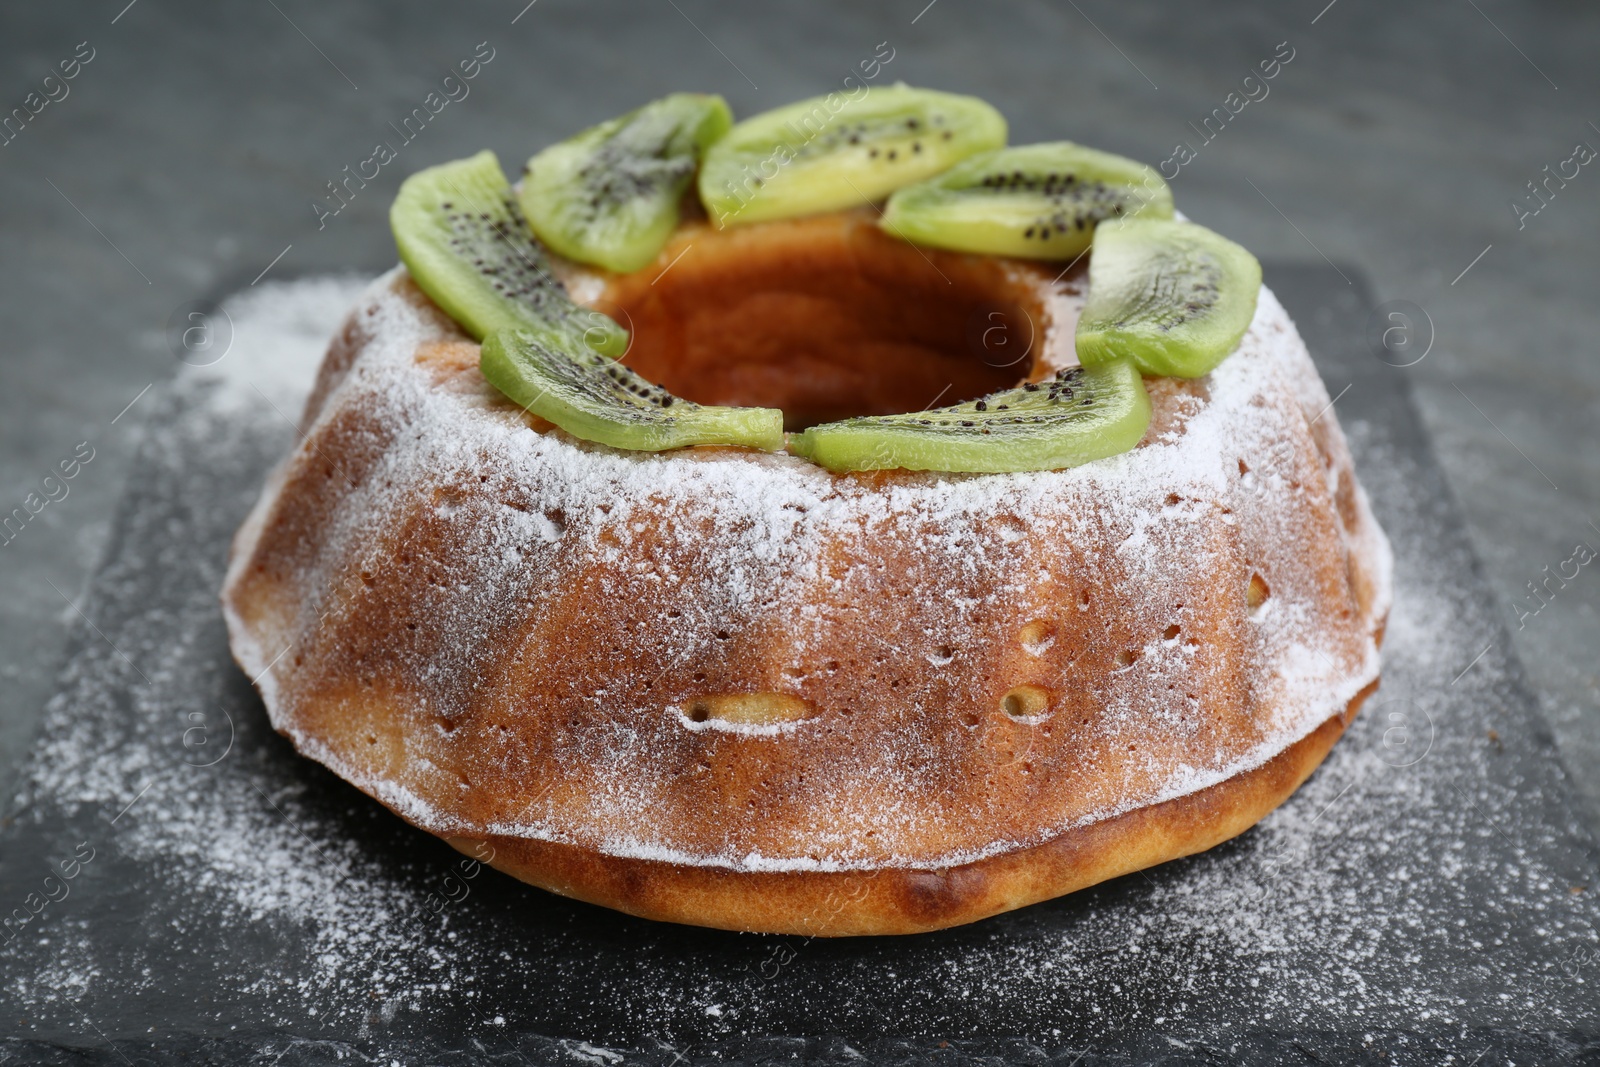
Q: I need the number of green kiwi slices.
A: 7